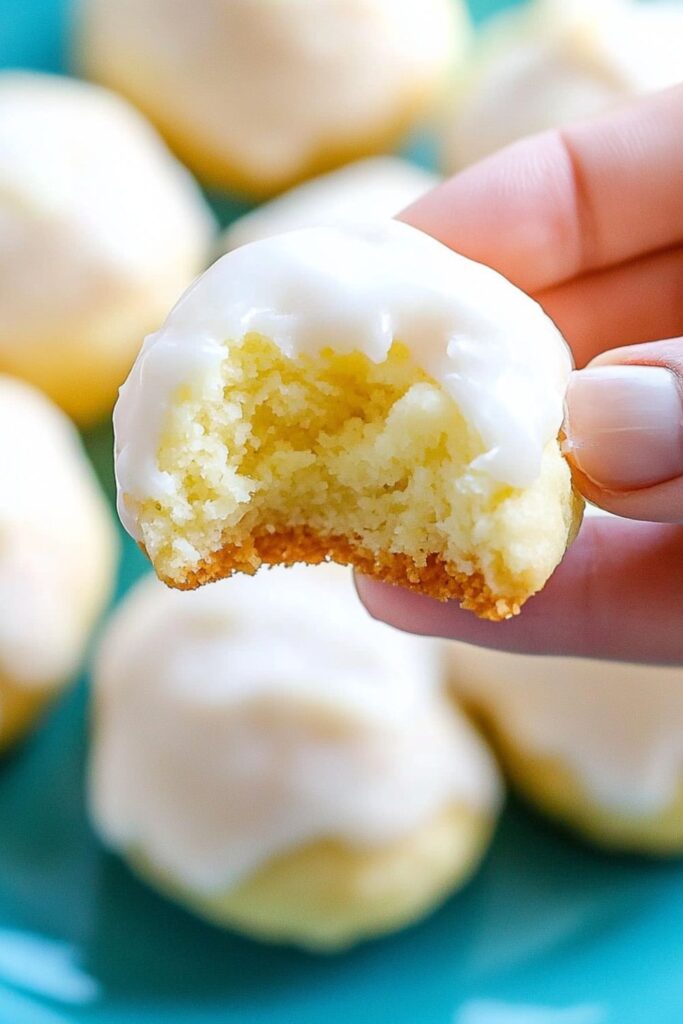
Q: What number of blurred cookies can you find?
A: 7